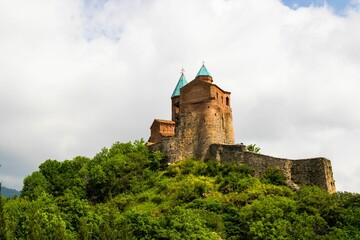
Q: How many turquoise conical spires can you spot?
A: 2